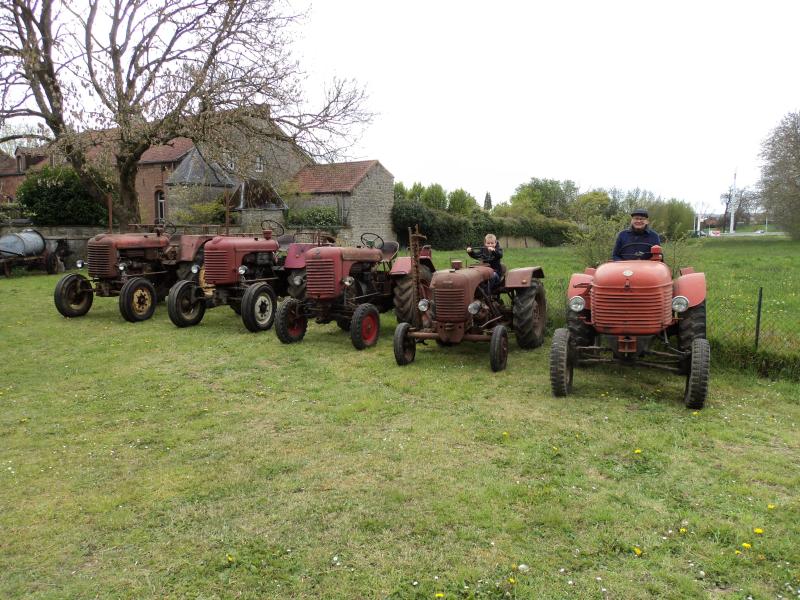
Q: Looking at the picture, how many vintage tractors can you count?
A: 5